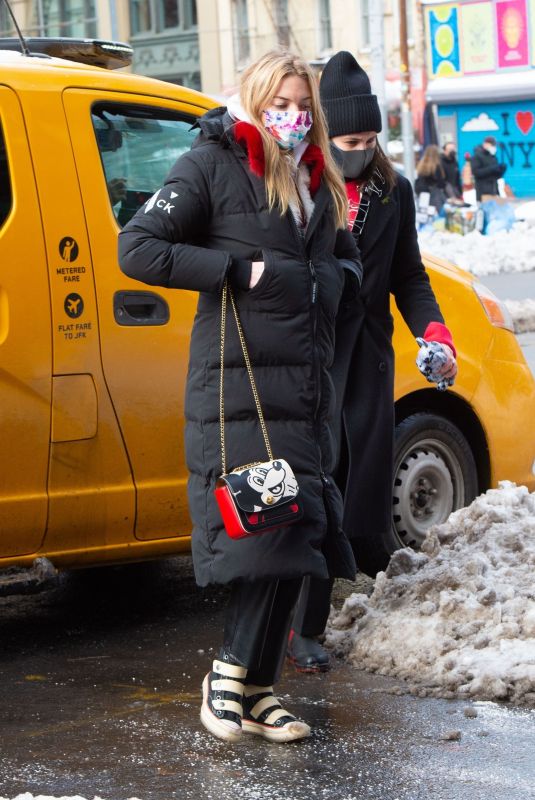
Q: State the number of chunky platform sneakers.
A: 2